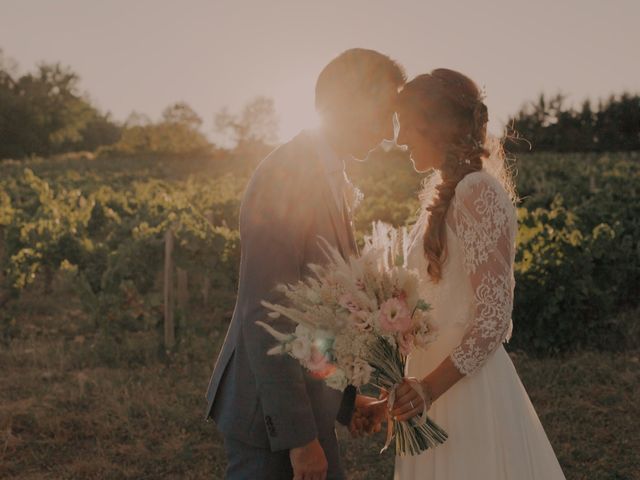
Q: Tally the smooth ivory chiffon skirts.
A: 1